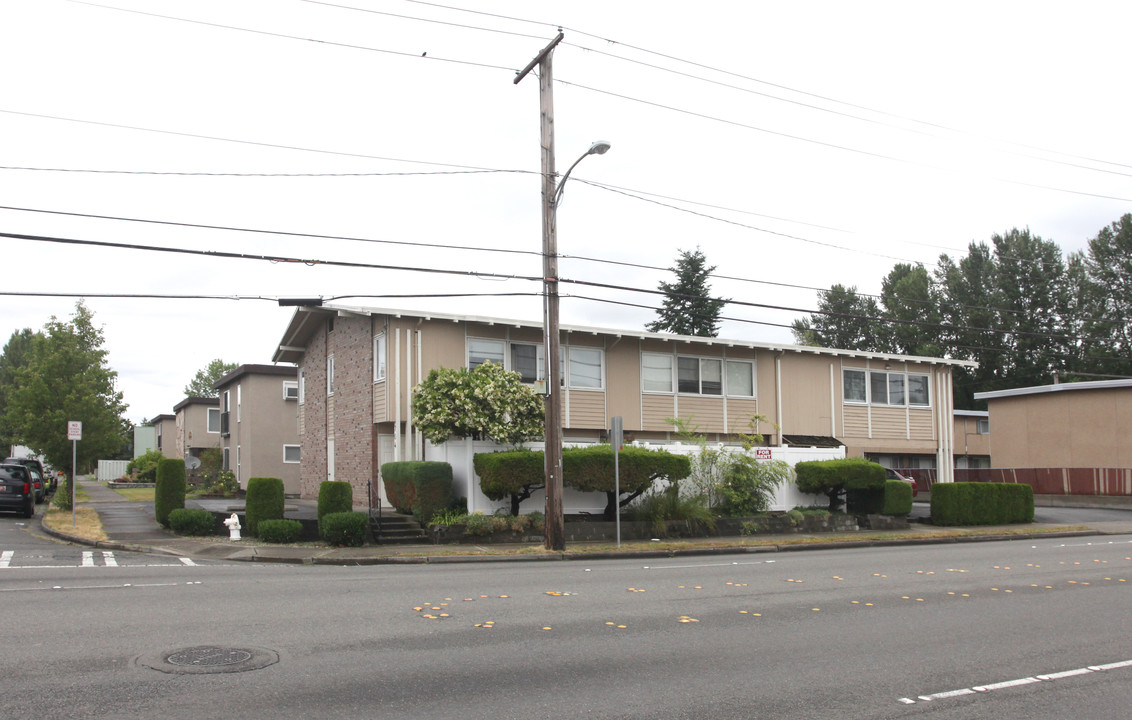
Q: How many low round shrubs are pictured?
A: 3